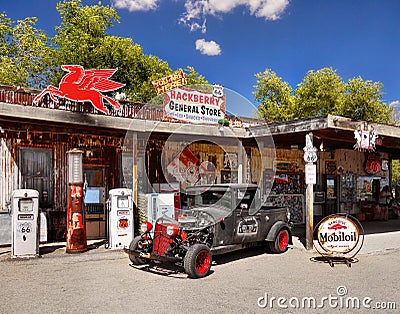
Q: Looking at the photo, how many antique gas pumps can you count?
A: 3